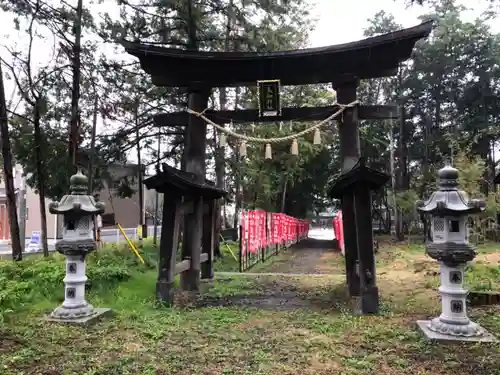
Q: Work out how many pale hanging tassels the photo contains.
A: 5